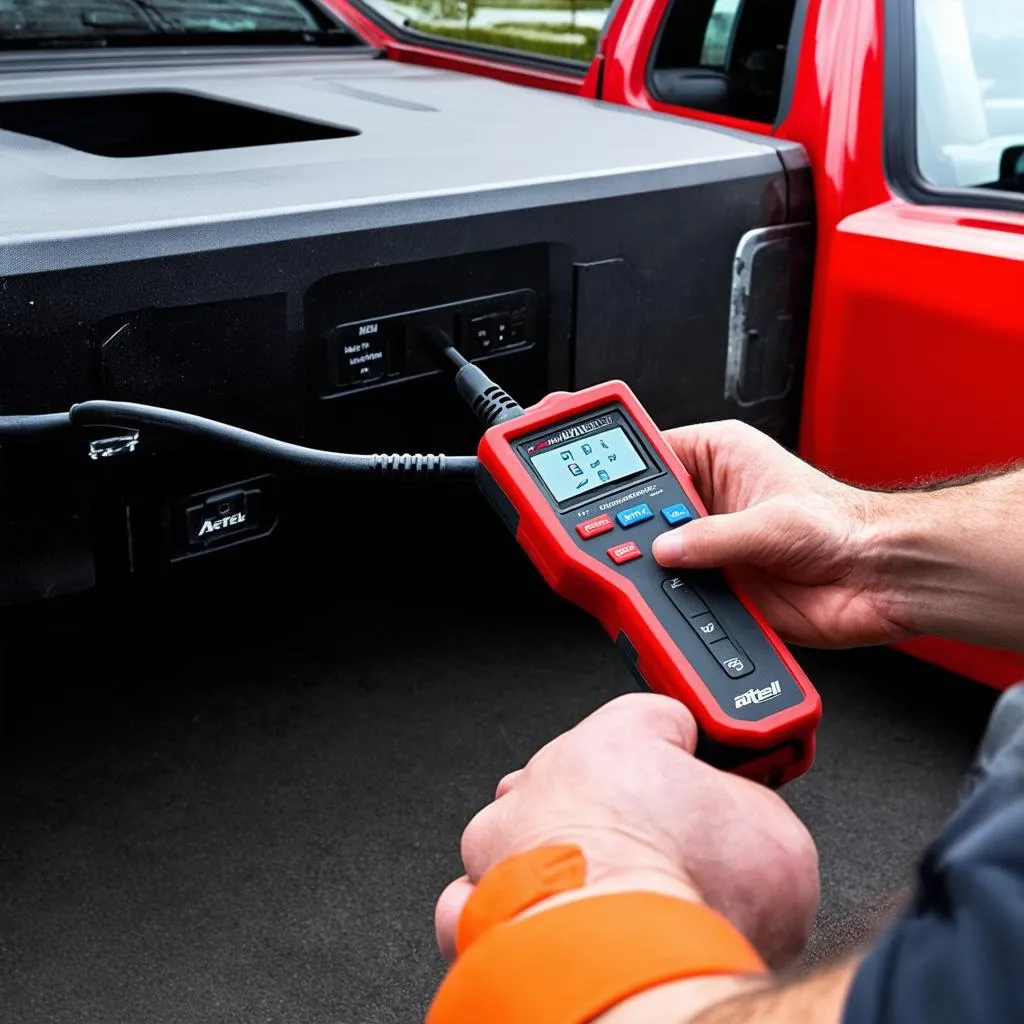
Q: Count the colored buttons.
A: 4